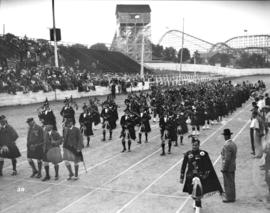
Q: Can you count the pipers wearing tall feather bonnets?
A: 0